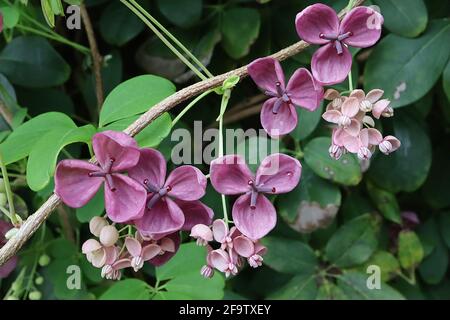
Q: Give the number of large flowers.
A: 5